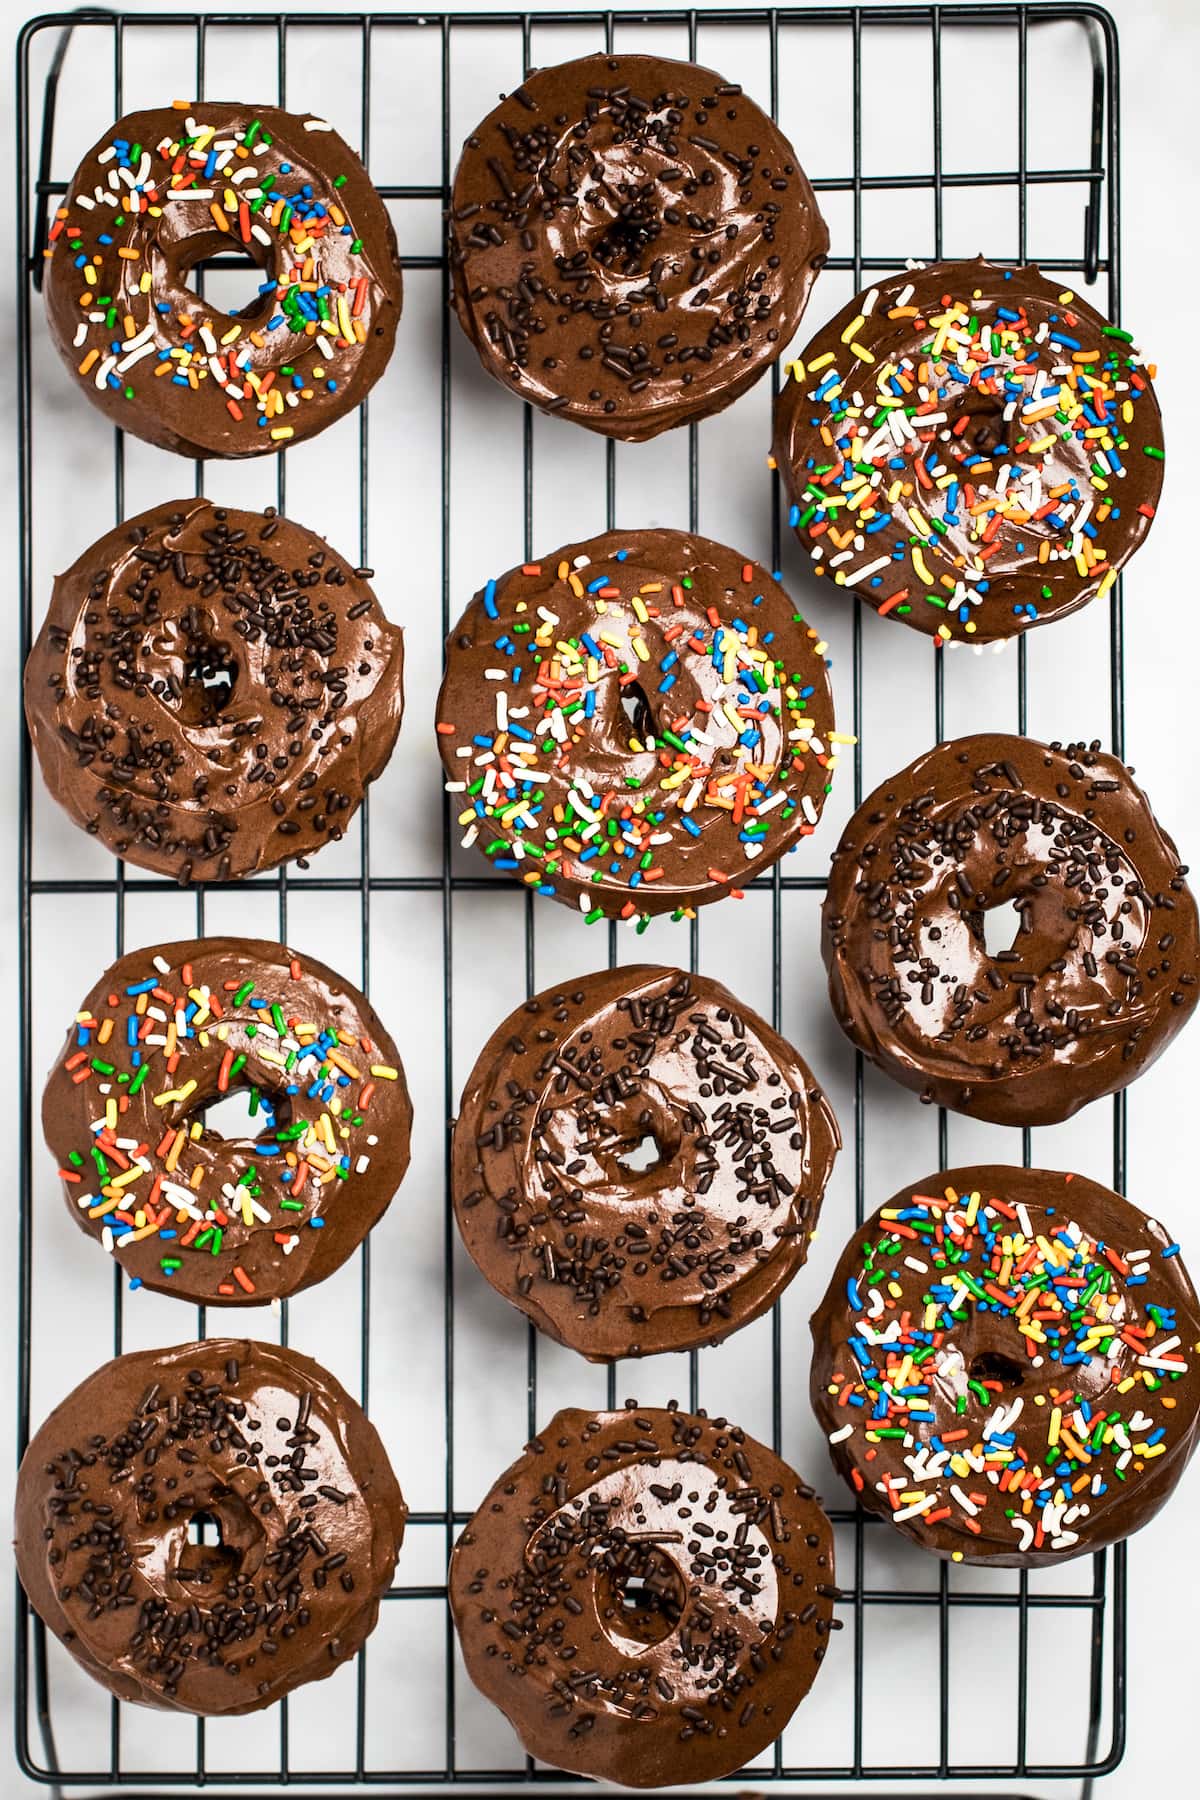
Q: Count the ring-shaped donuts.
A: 11